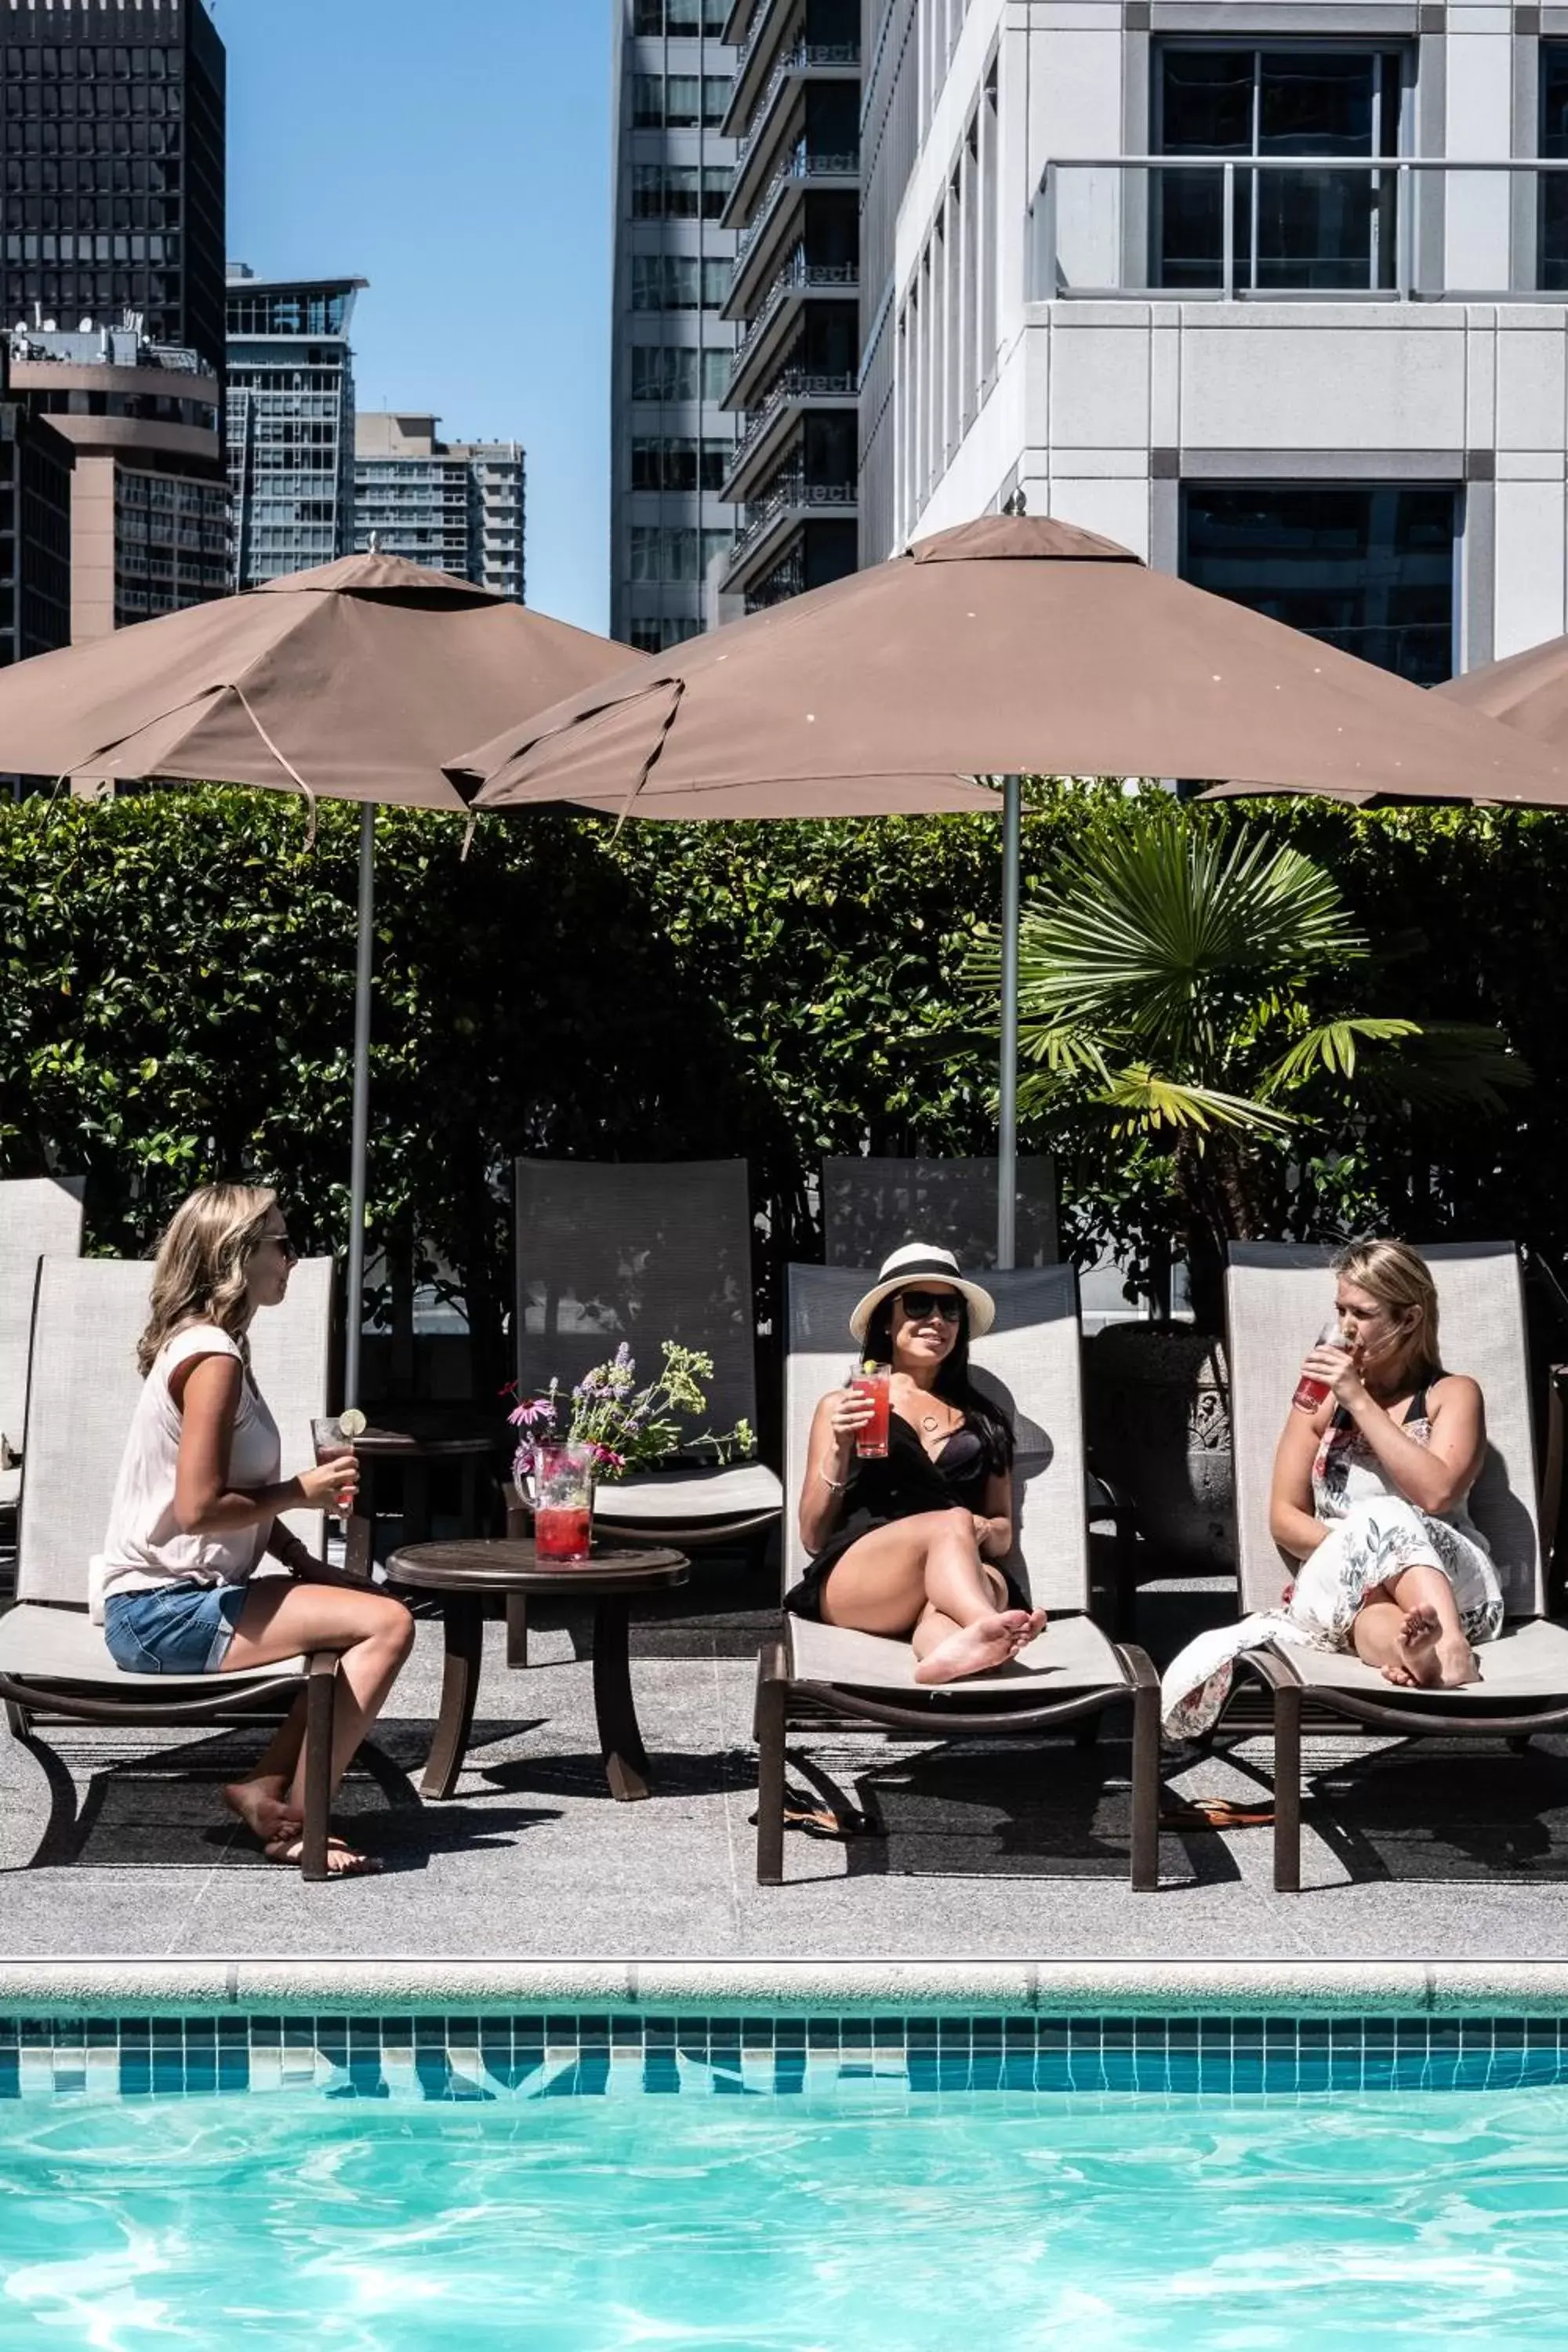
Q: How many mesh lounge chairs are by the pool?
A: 6